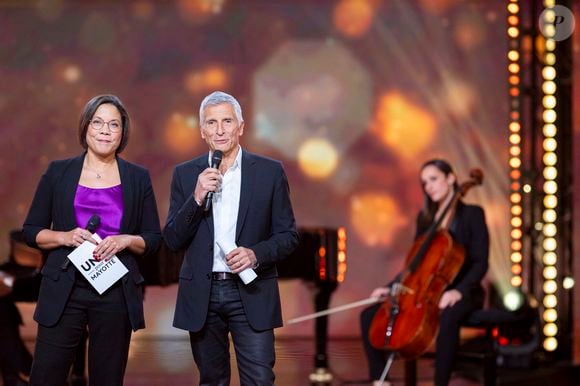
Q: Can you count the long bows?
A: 1